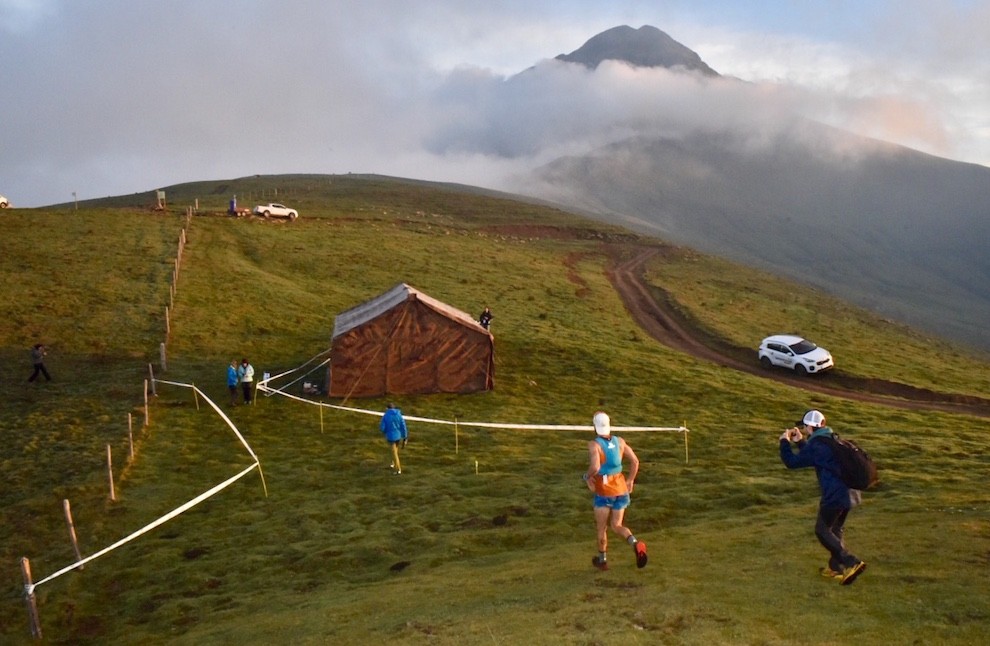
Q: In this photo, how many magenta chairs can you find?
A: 0